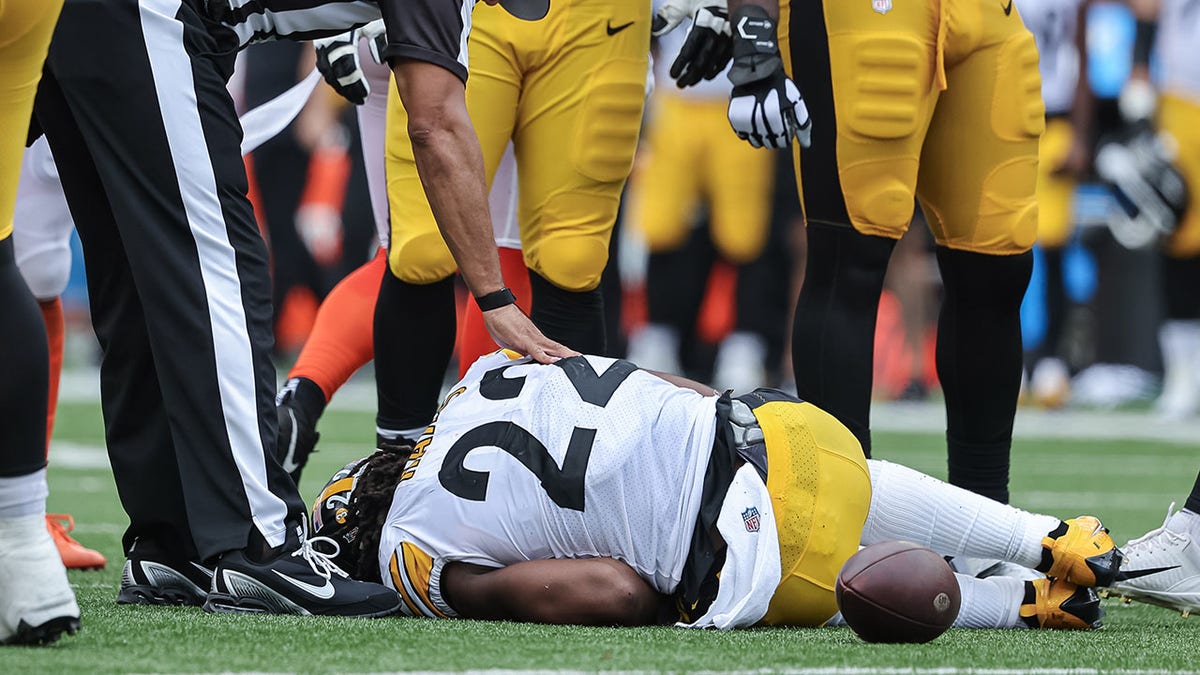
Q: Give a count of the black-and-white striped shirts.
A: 1